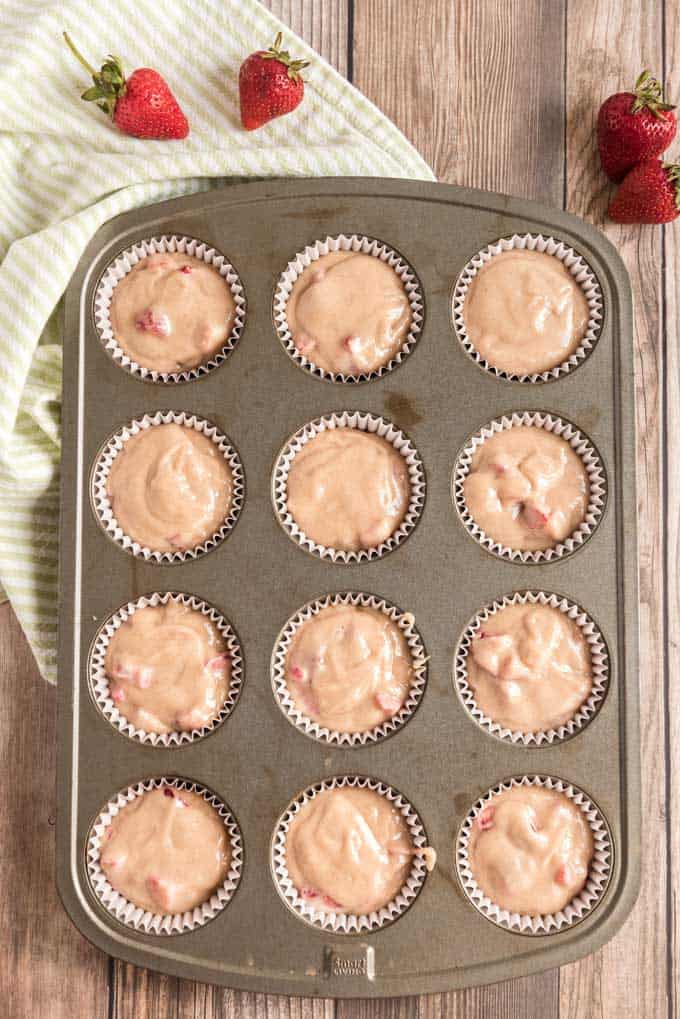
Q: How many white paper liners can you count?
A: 12